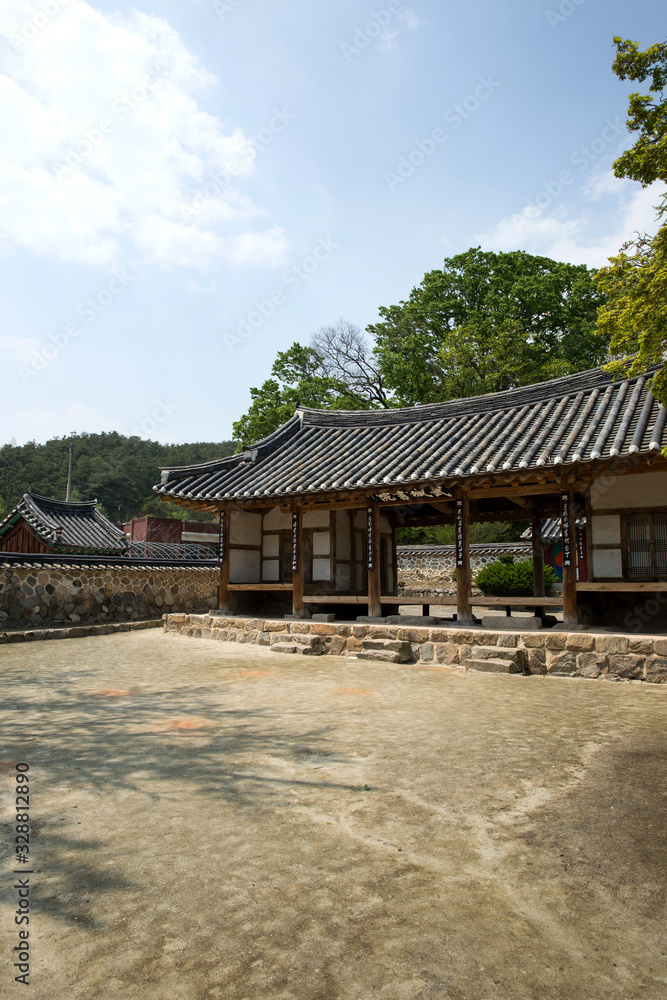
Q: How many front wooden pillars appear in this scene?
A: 5